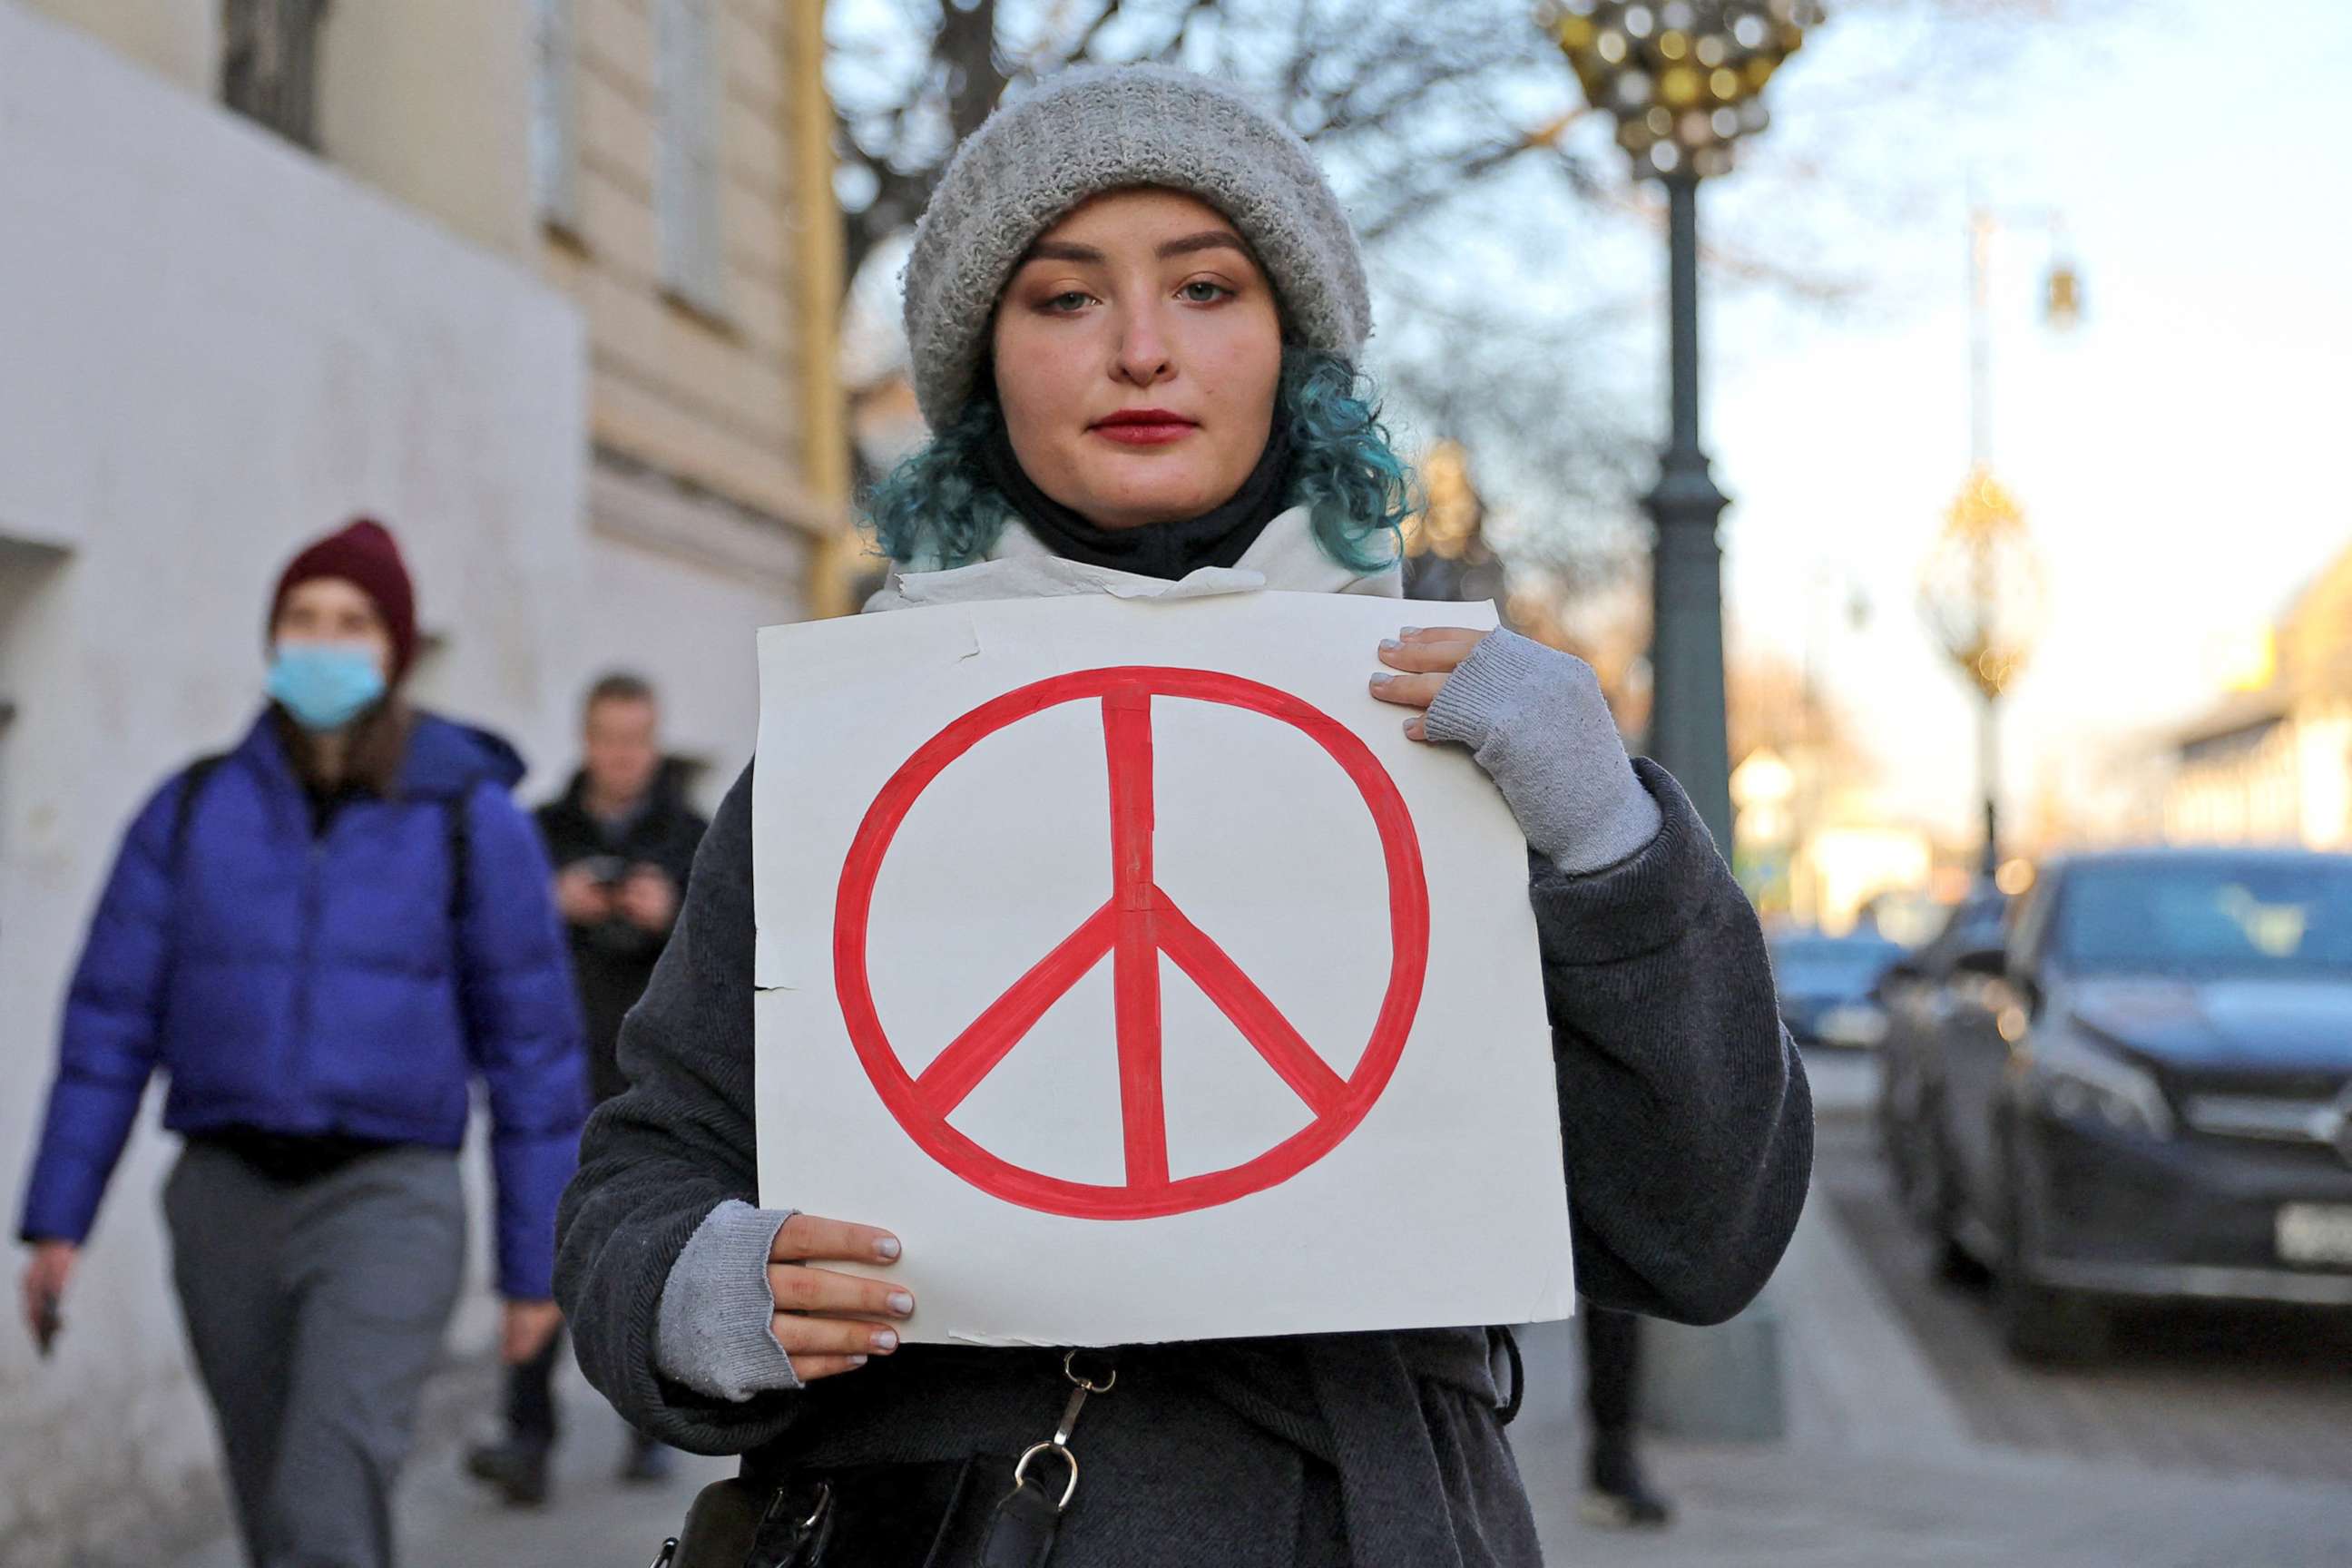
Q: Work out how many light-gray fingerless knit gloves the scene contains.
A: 2